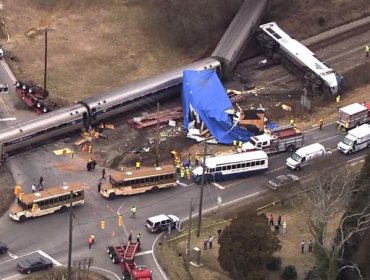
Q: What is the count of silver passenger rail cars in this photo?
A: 3